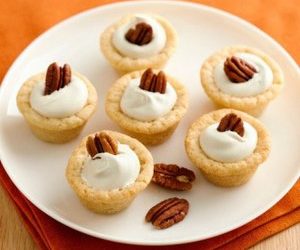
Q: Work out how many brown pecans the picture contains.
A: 8